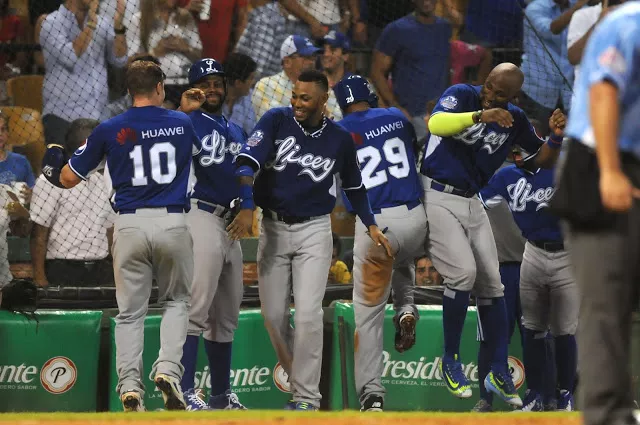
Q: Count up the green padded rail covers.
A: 3